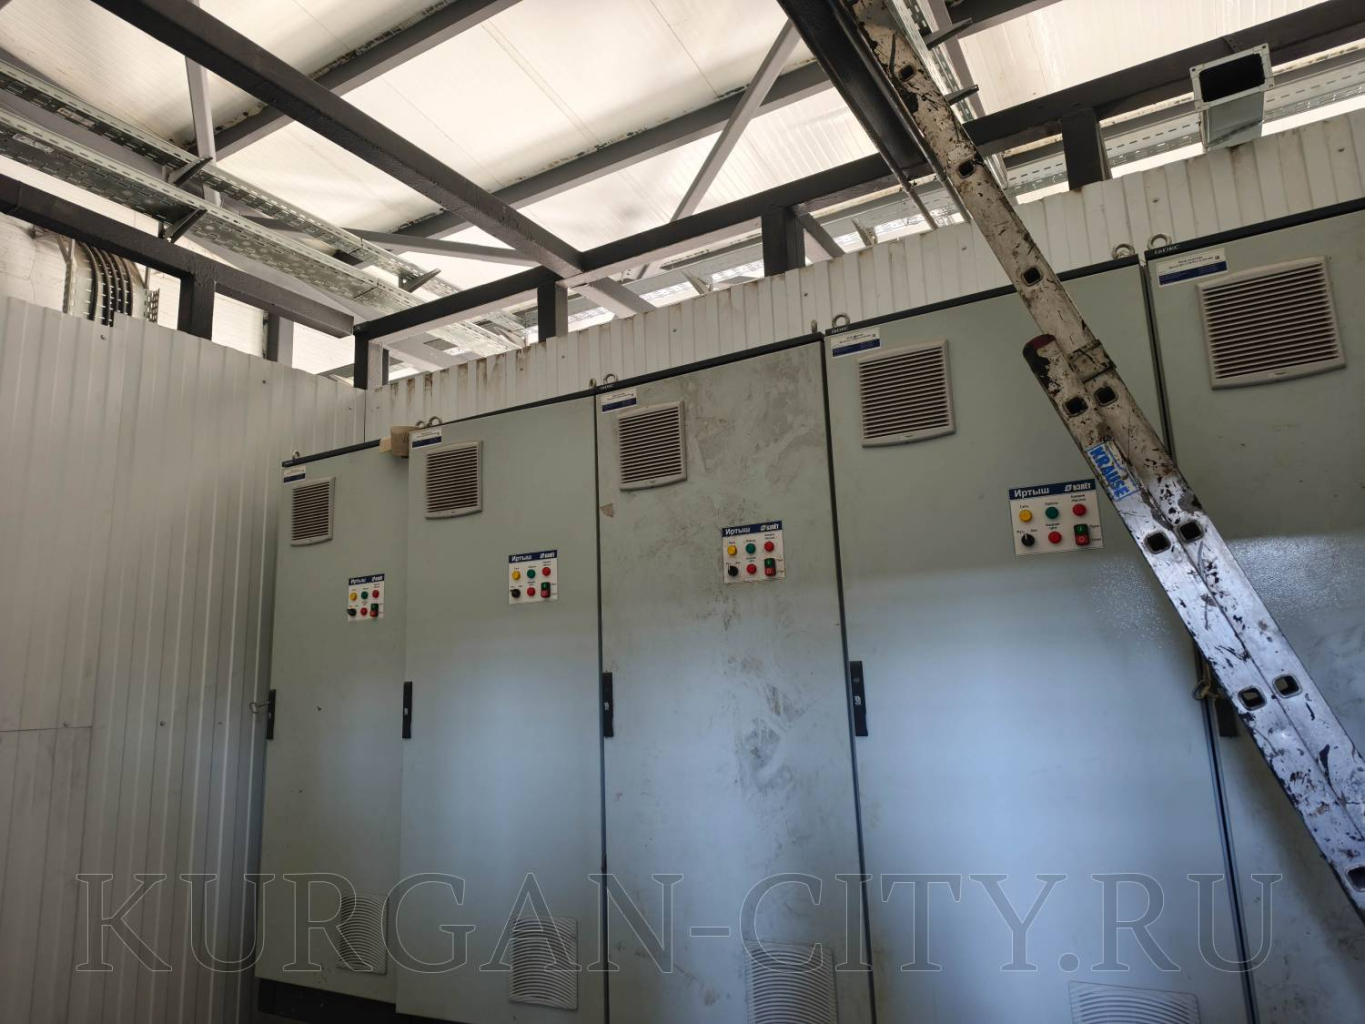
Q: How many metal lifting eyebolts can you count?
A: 9